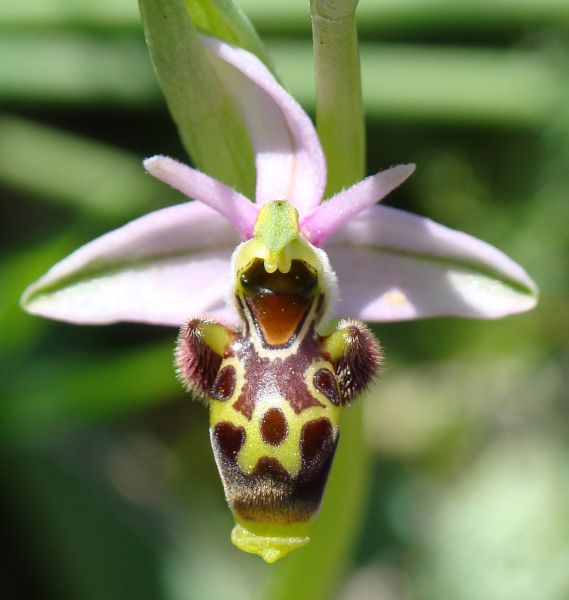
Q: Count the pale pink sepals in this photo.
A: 3